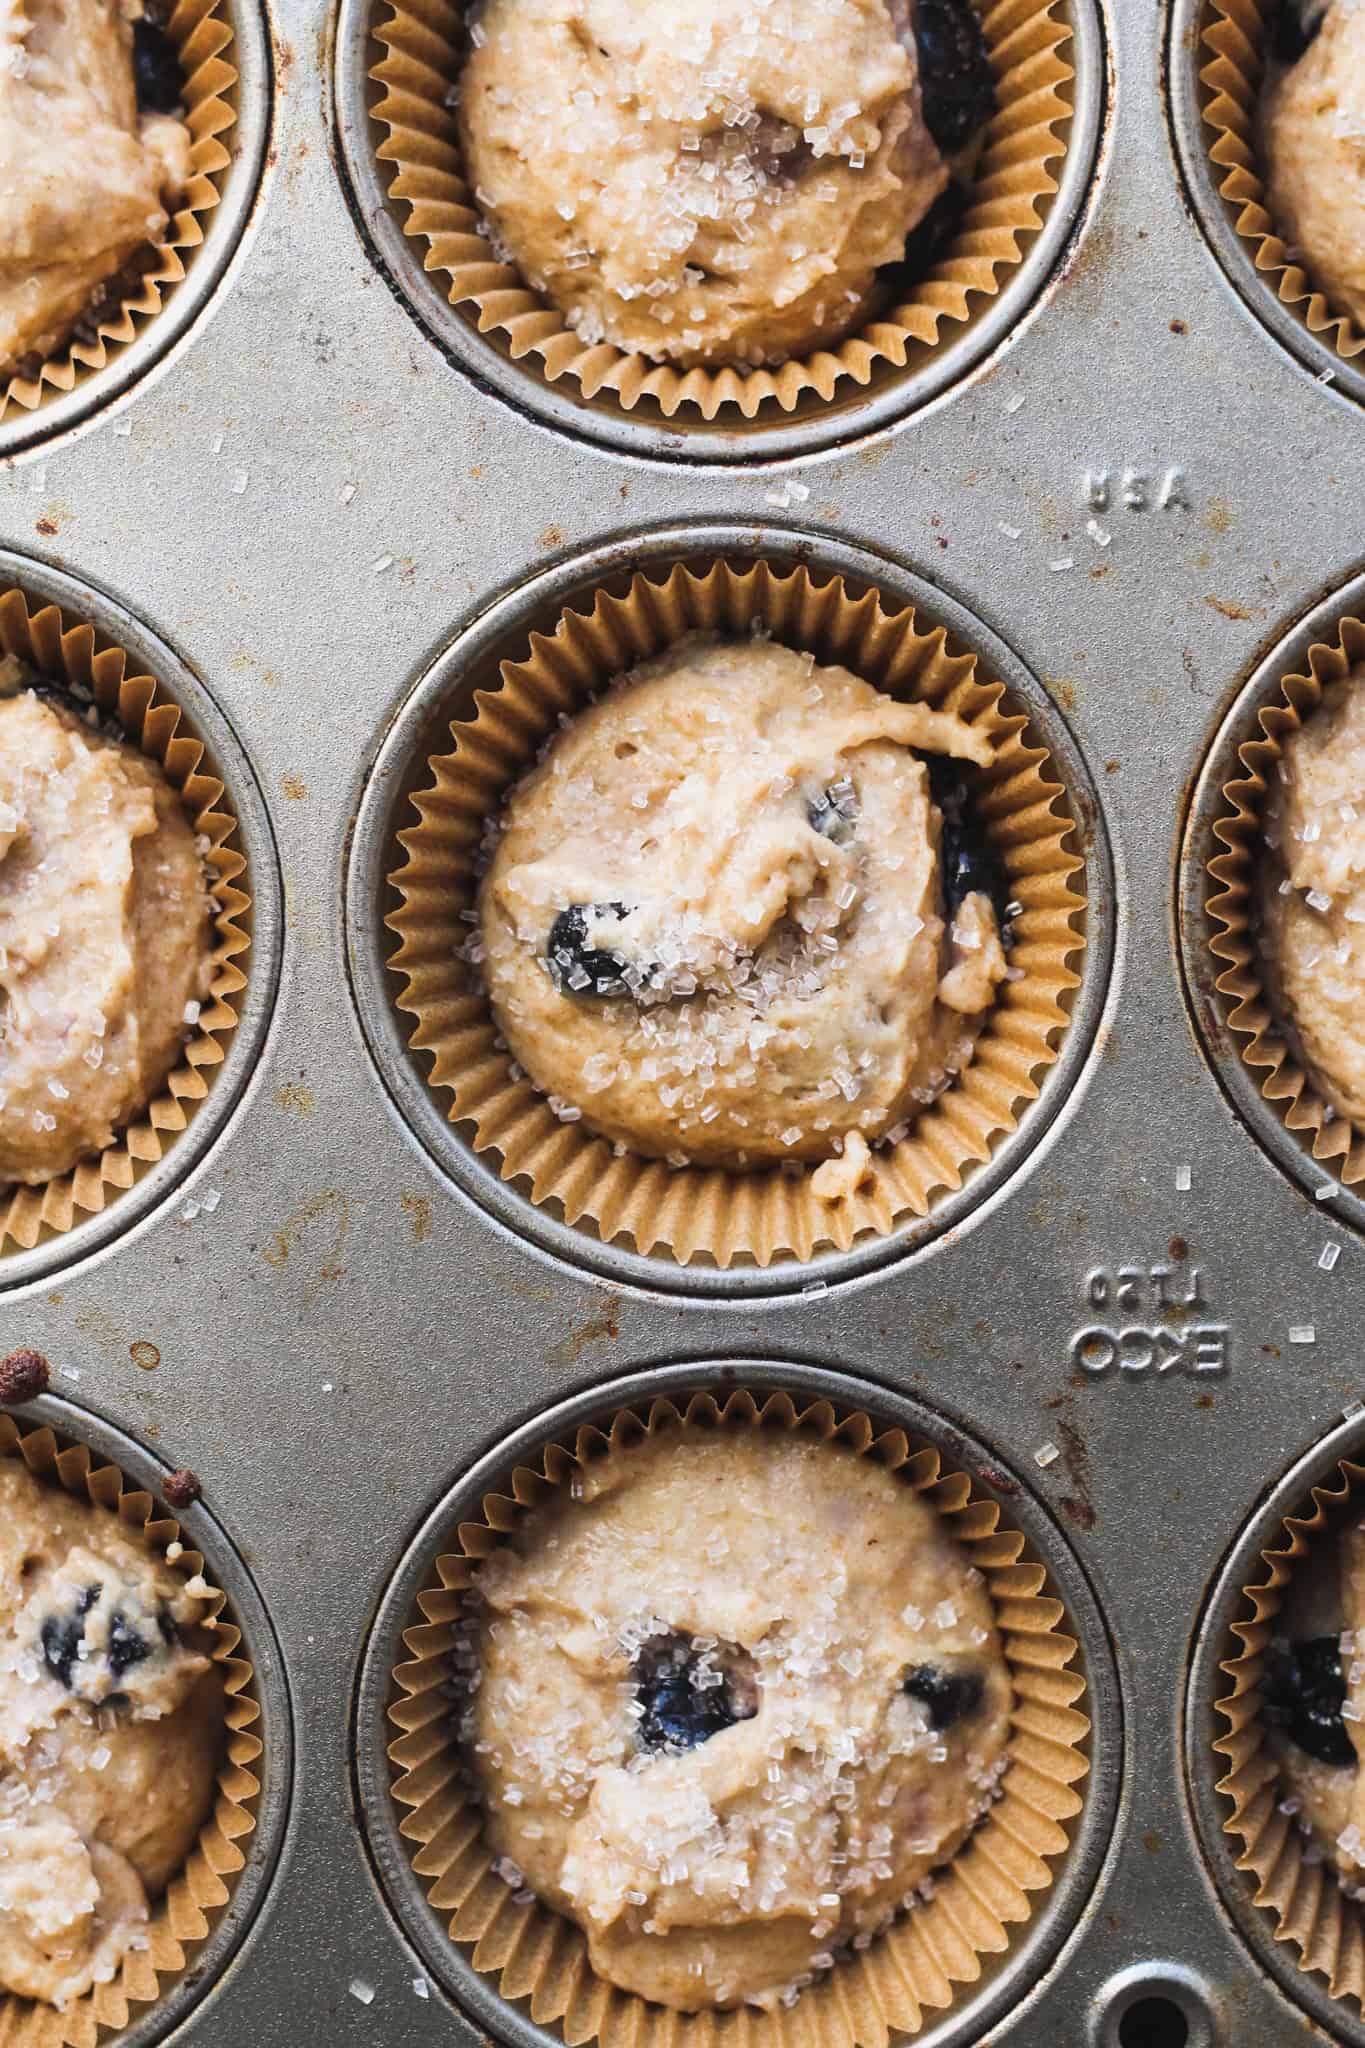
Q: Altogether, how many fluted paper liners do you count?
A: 9